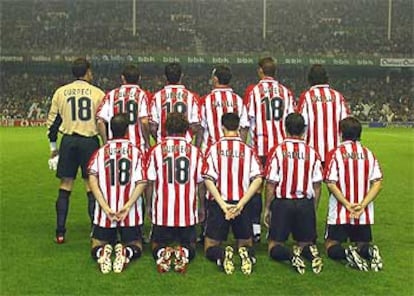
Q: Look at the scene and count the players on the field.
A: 11